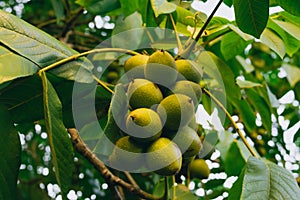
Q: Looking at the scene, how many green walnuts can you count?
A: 12